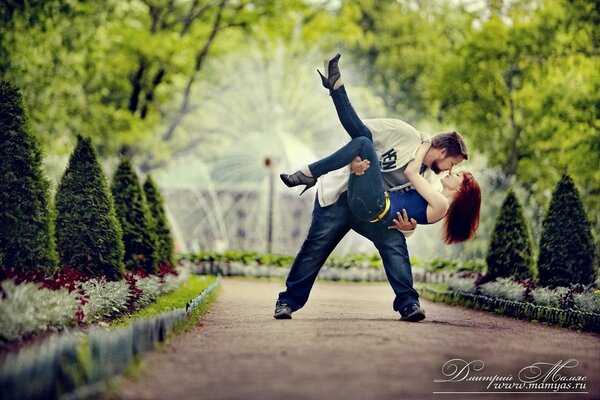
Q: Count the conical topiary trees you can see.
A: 6